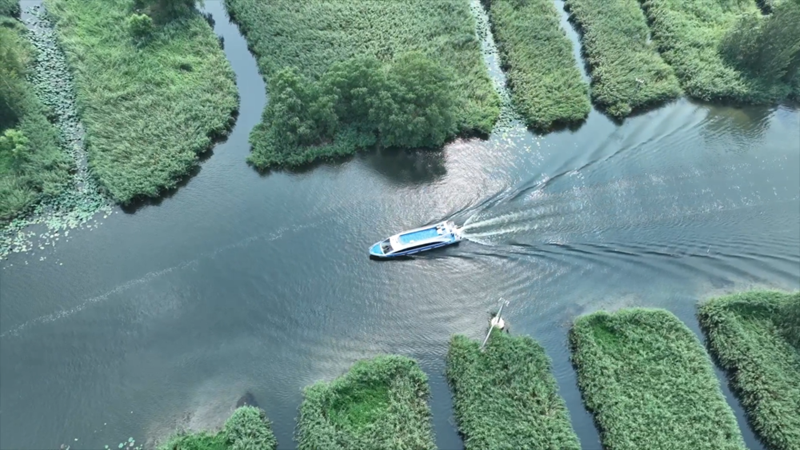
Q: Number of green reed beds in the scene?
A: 11